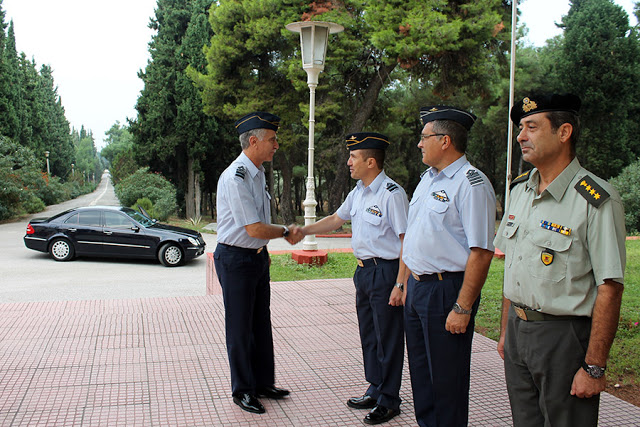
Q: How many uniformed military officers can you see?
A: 4